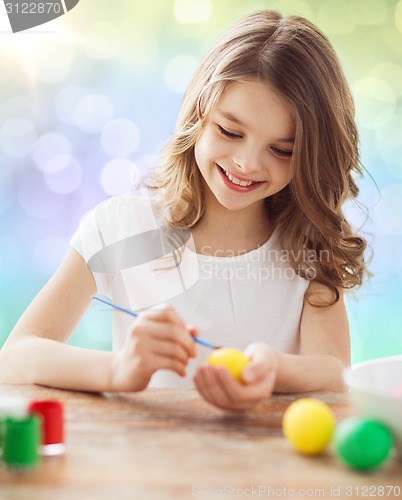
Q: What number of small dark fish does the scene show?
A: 0